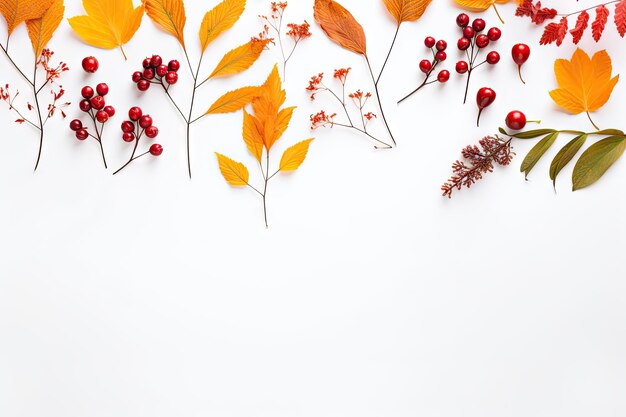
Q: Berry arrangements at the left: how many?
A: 3